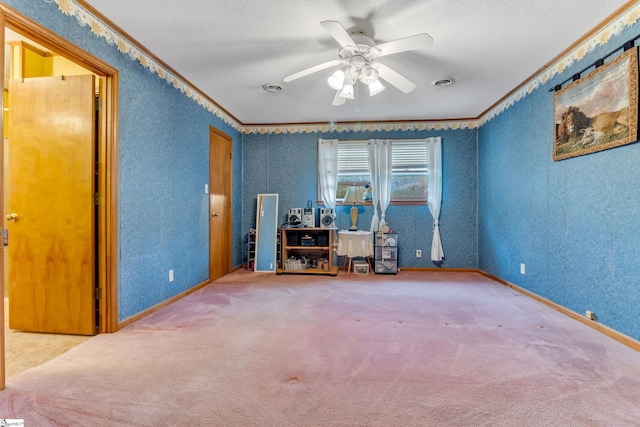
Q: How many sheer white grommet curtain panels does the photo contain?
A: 4